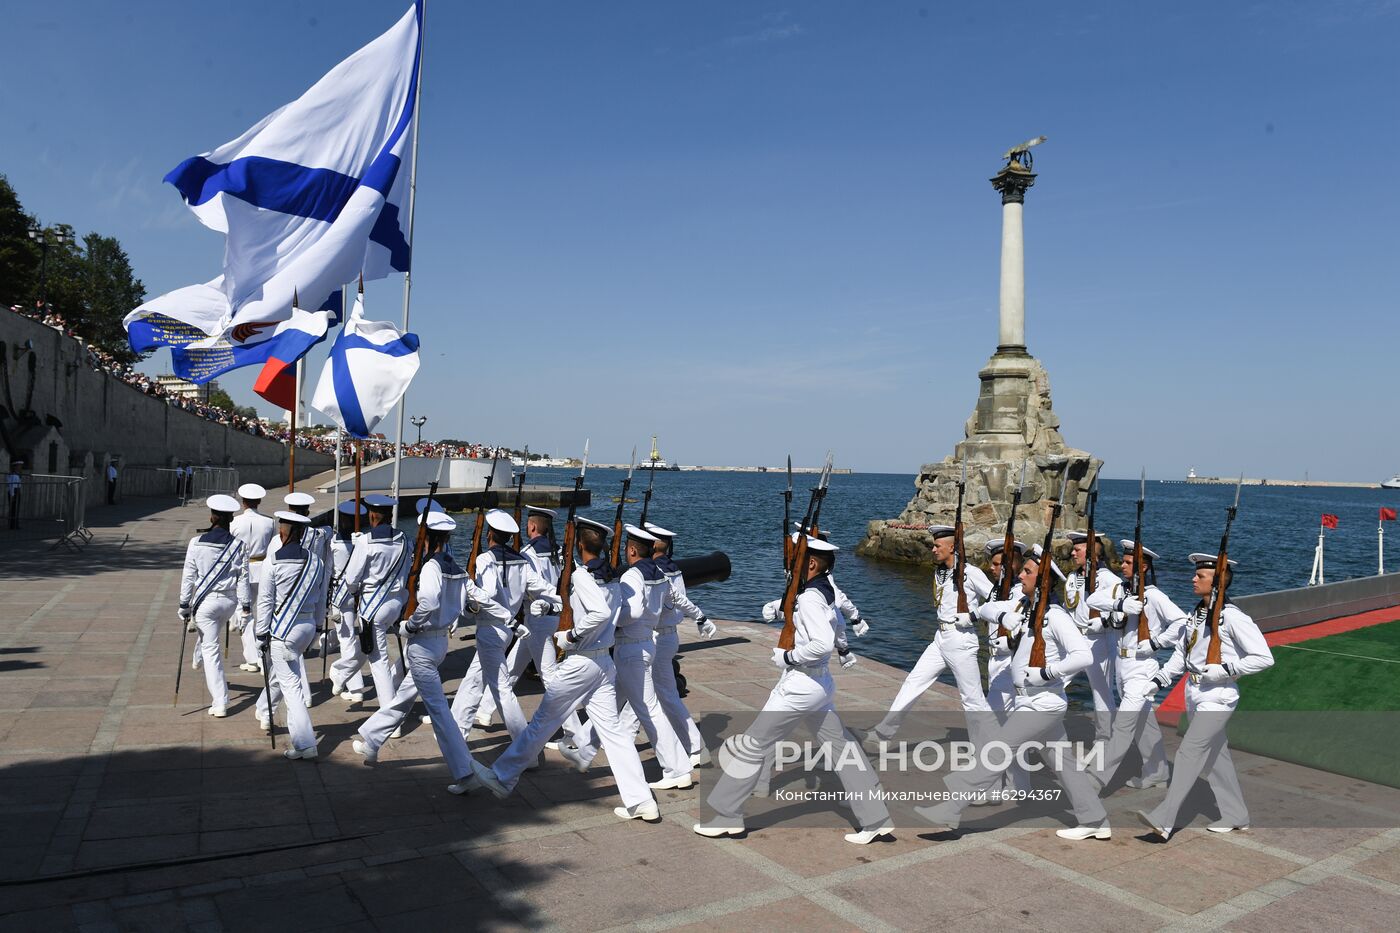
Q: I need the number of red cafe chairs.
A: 0